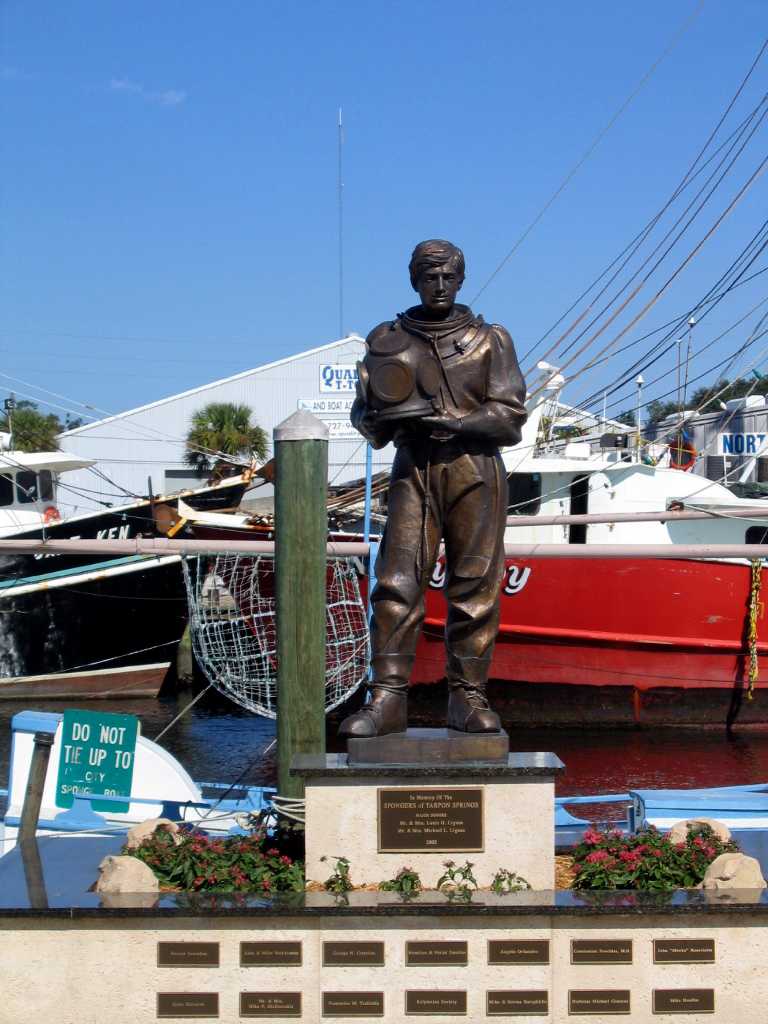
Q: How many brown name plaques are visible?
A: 14